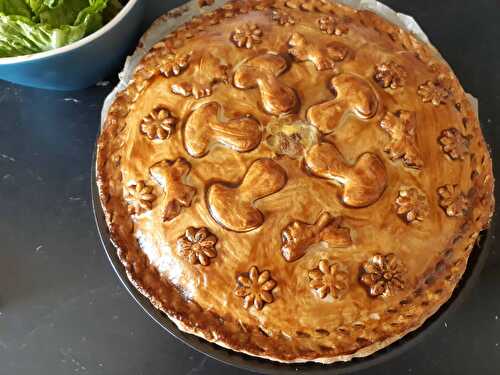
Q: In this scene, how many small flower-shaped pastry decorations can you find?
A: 15